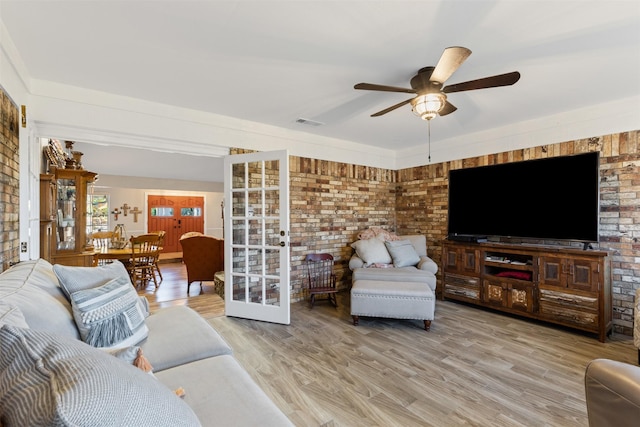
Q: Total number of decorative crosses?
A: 3